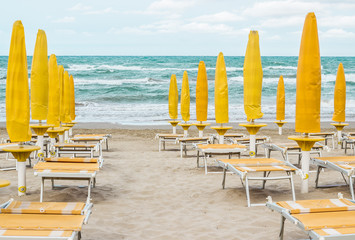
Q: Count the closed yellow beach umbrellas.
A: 14